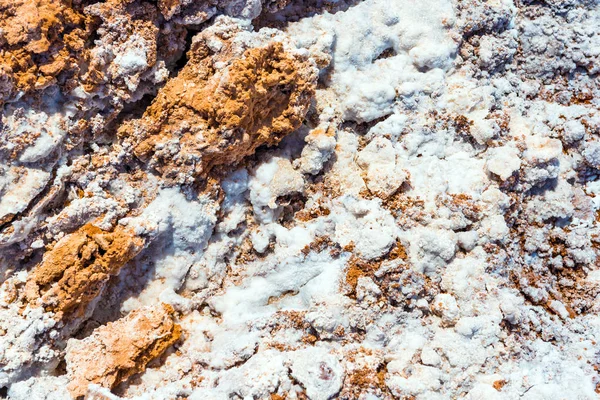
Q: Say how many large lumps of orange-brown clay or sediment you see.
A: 4